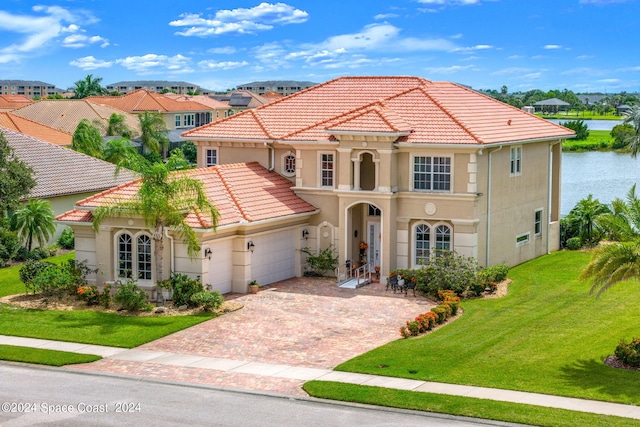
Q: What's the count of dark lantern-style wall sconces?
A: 3